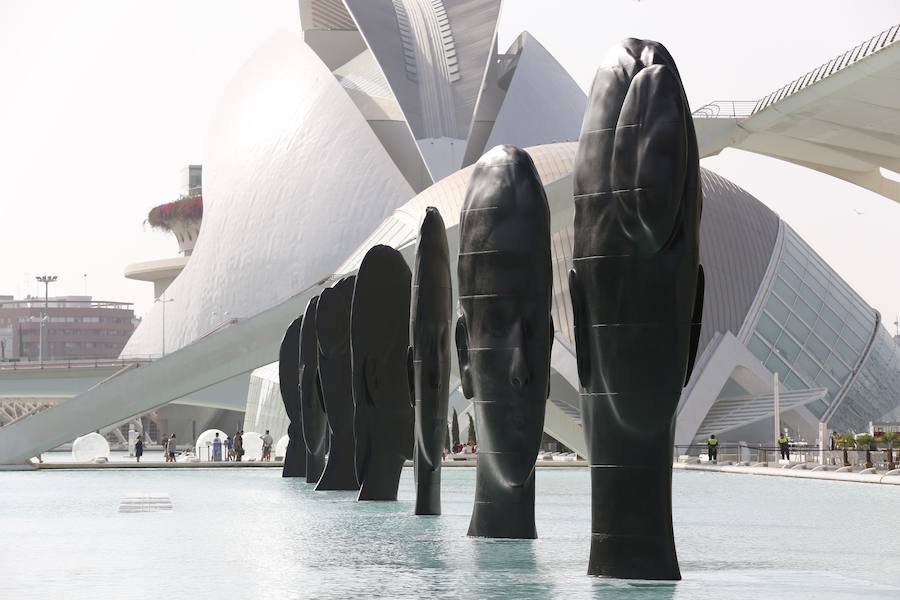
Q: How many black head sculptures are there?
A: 7